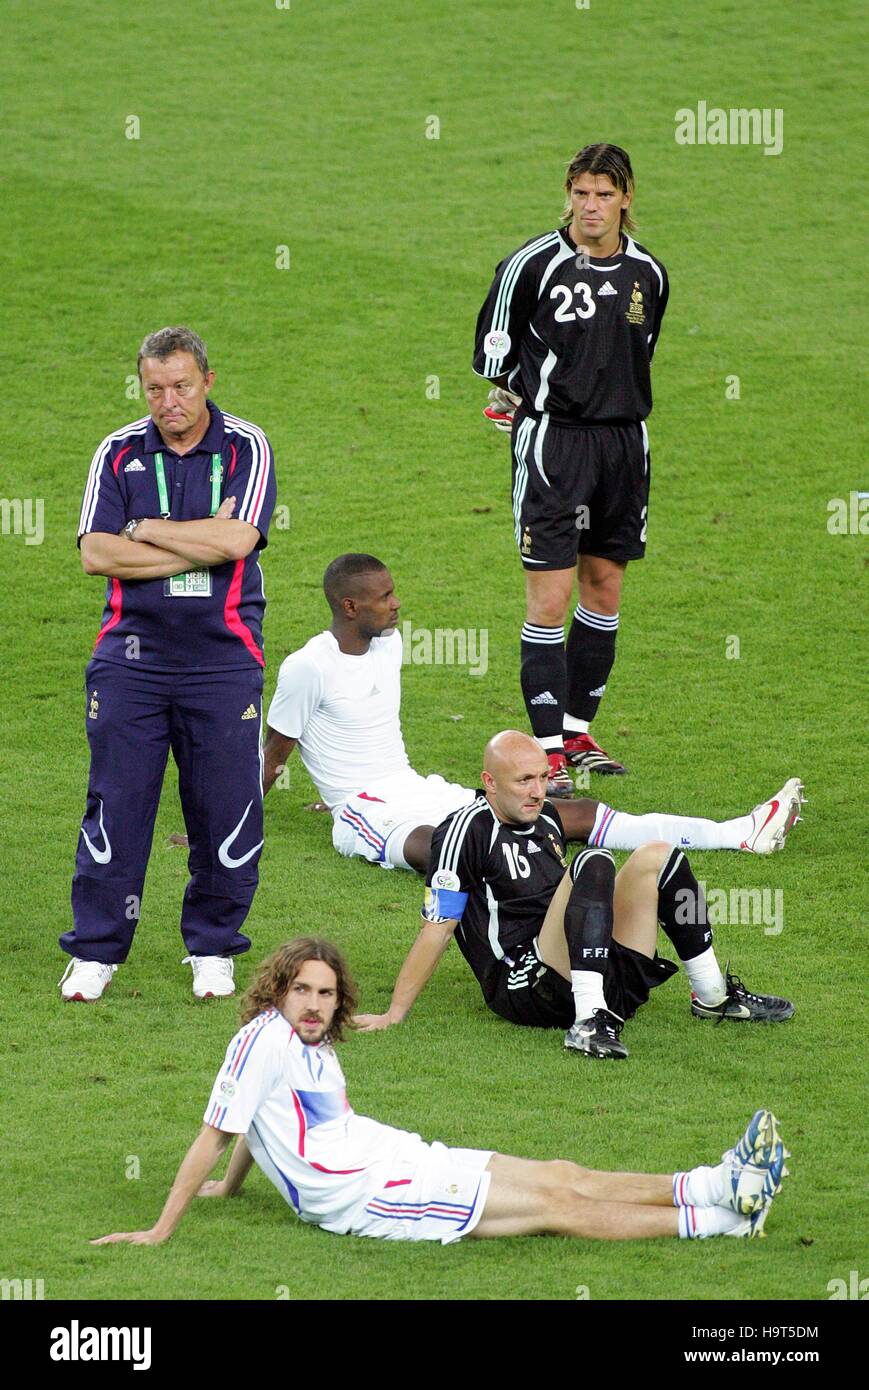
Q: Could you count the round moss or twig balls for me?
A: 0